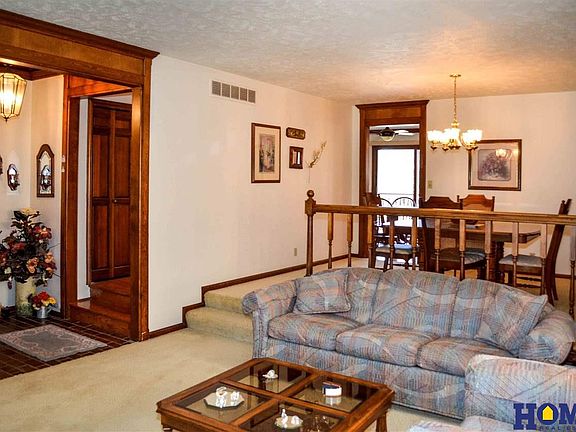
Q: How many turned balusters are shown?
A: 11